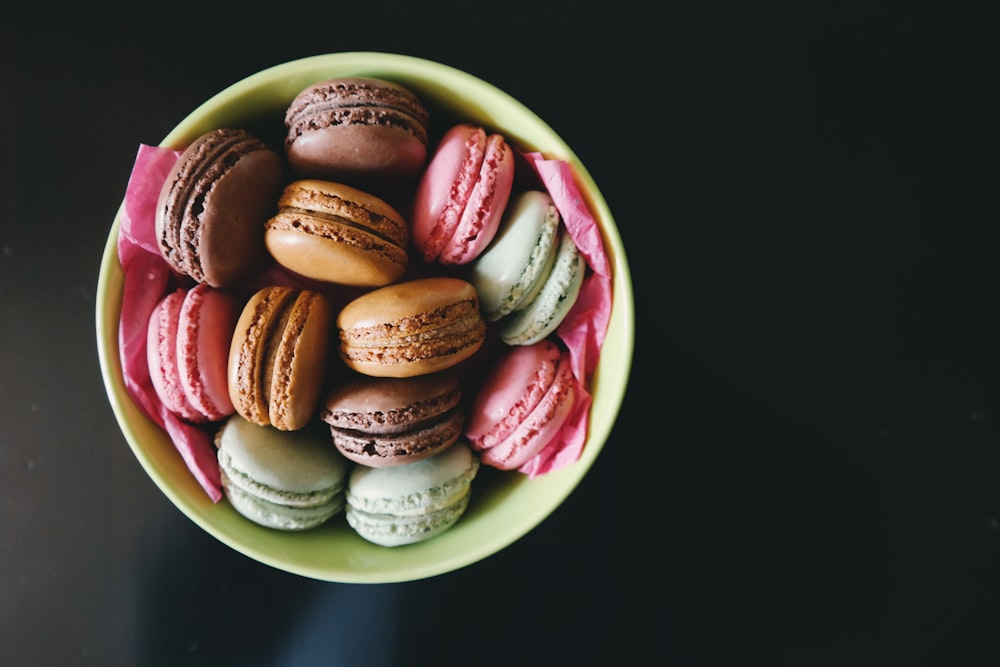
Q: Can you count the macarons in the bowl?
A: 12